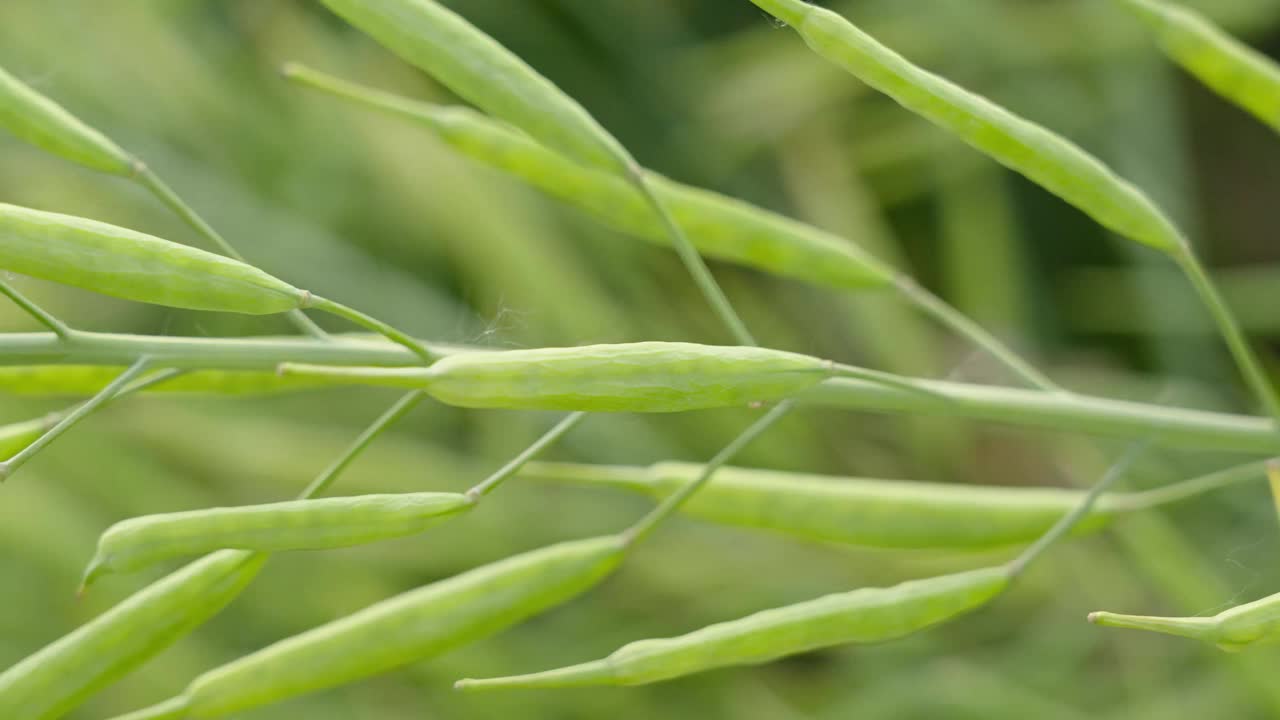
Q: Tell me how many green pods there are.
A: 15